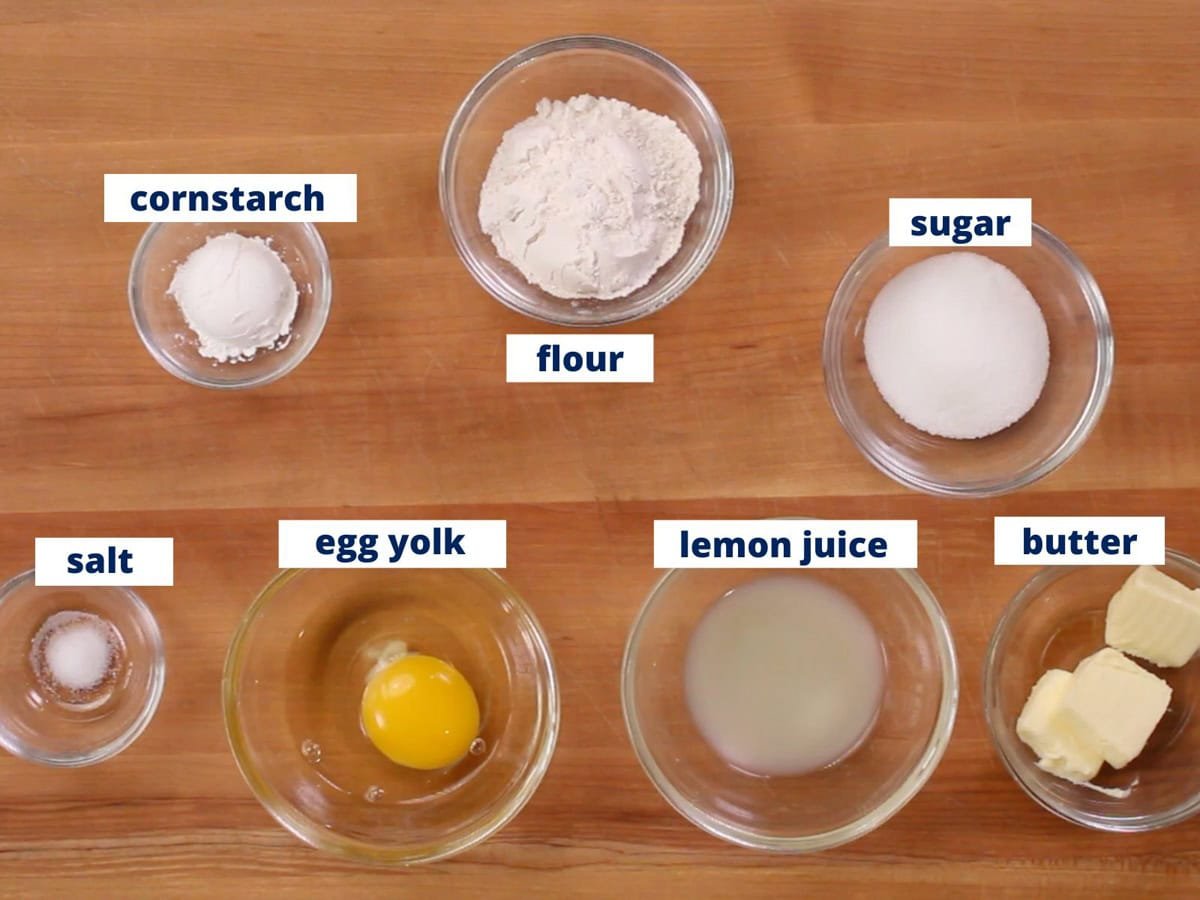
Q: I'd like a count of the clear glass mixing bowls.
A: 7